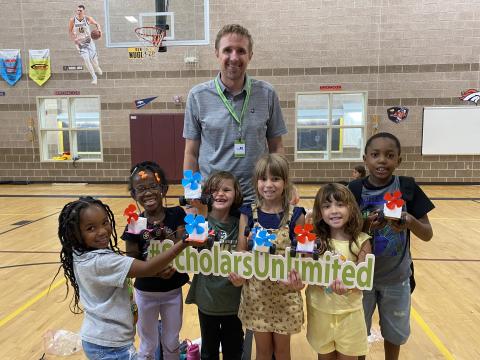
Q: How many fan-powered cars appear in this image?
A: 6